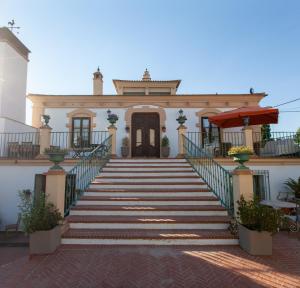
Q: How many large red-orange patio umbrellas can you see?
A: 1